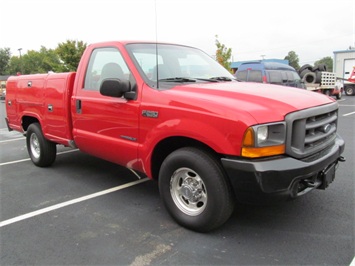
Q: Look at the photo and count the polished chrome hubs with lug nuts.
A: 2